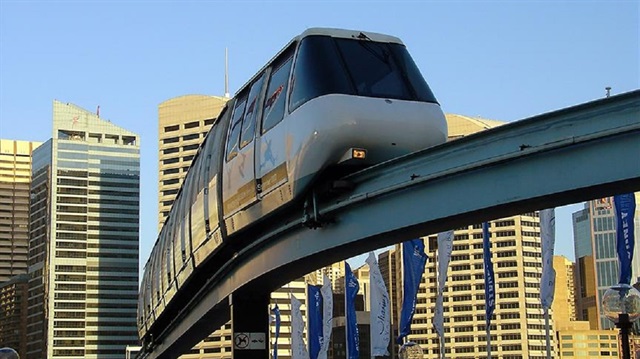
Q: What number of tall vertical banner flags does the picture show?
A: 11